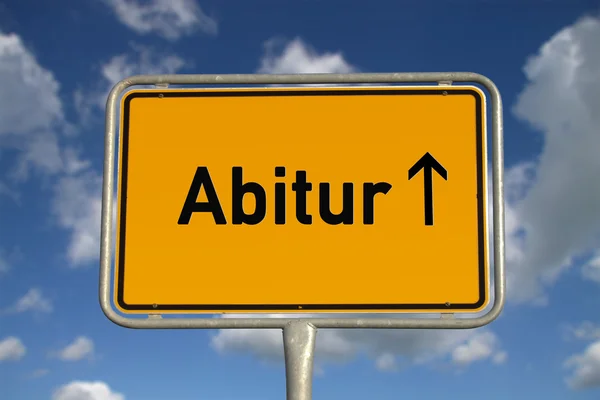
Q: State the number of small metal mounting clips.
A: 4